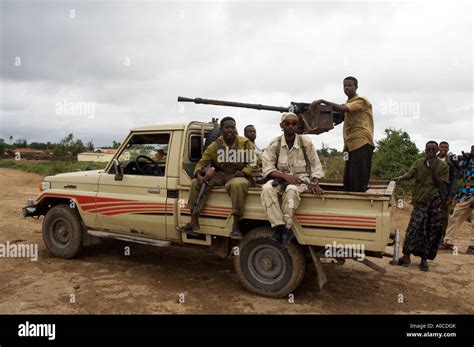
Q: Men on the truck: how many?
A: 4